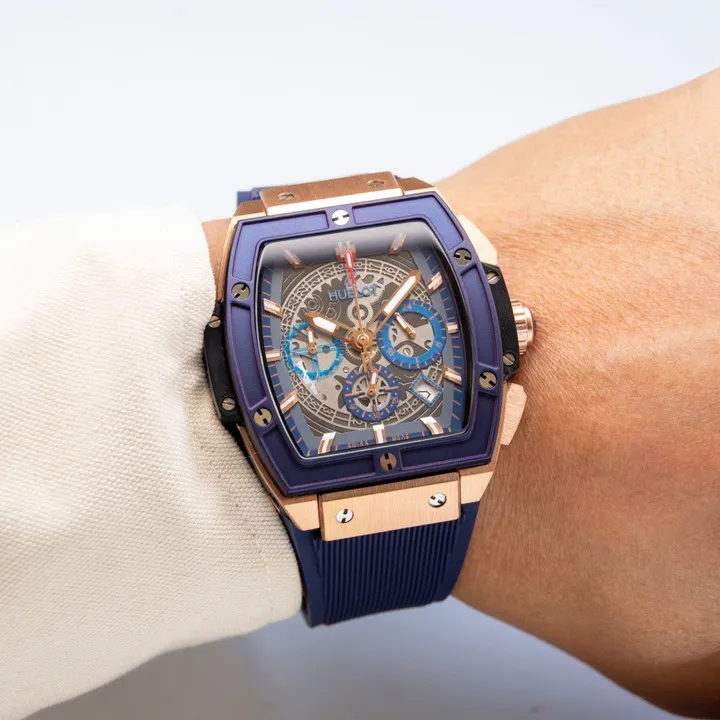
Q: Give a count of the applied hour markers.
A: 12